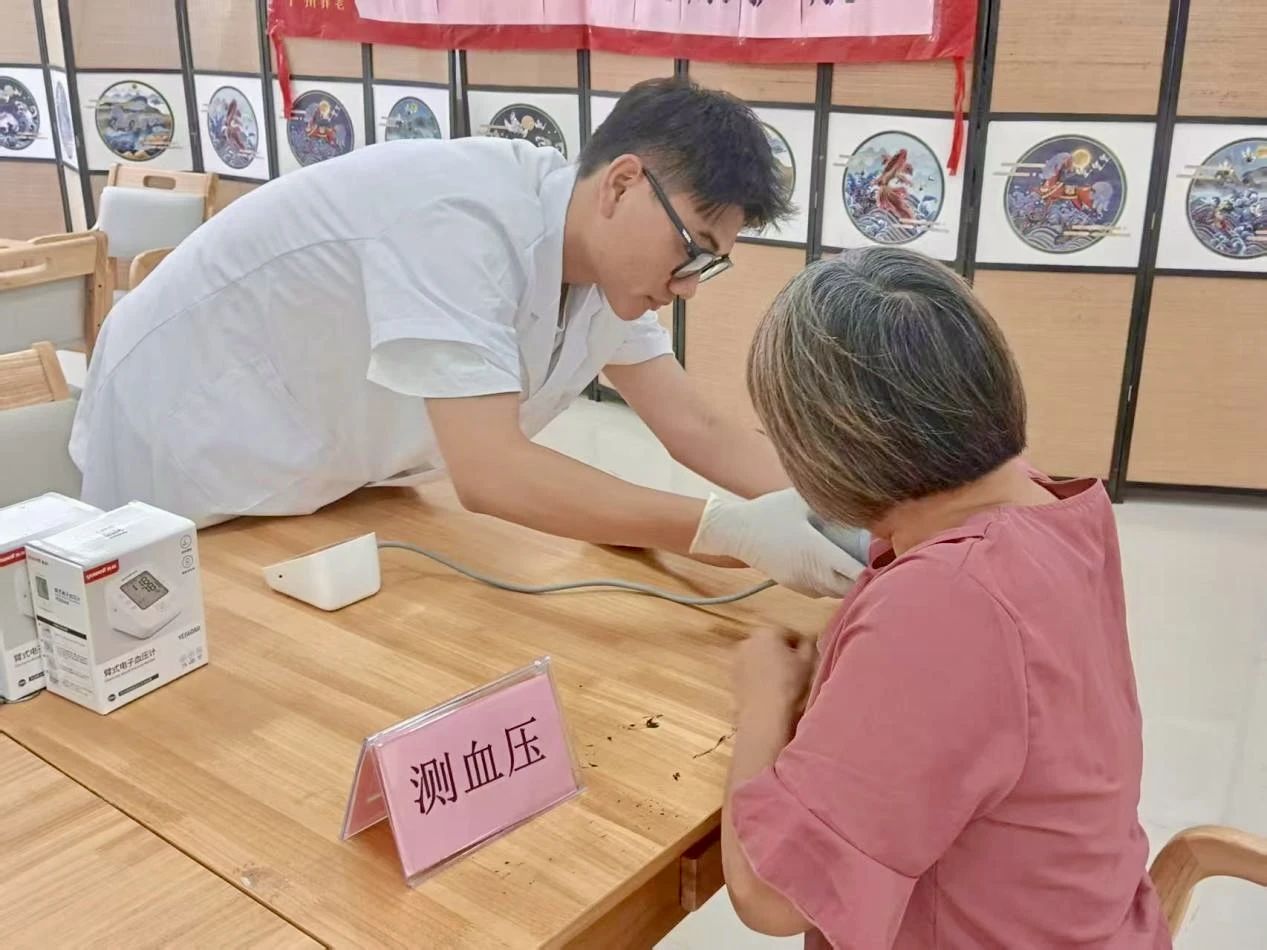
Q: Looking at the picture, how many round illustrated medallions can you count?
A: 11